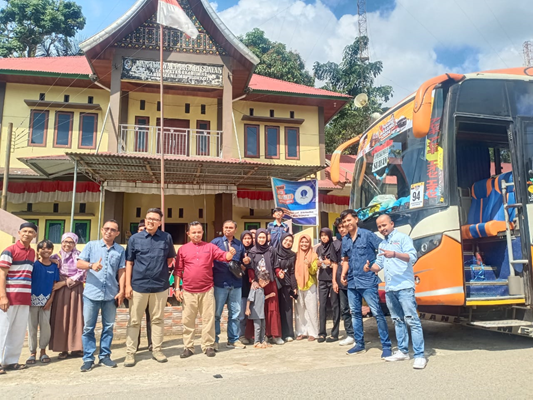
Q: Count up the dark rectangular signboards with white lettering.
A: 1